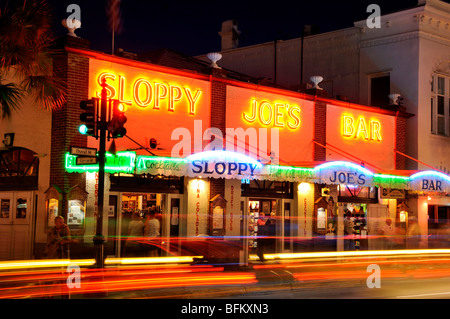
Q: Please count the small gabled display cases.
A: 5